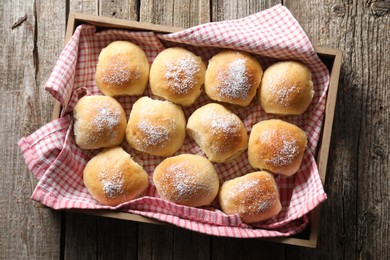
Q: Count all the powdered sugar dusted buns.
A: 11